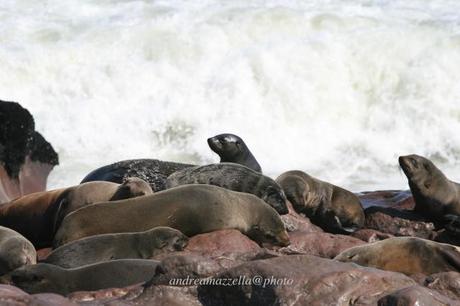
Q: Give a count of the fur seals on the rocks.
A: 11